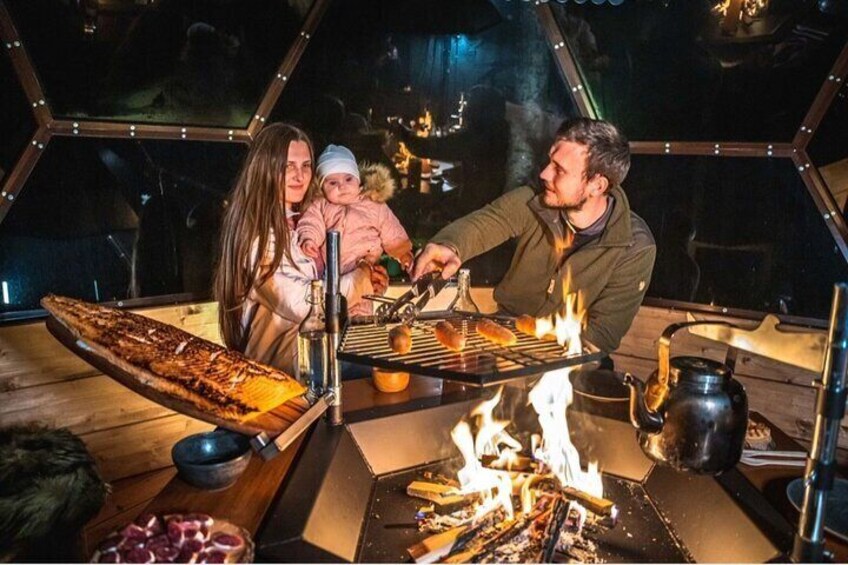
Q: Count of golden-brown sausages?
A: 4